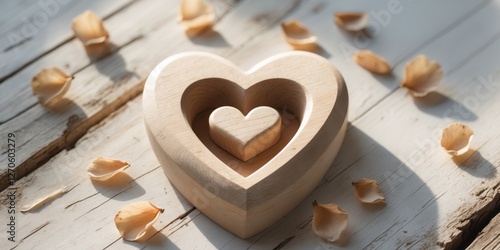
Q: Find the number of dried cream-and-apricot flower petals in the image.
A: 12